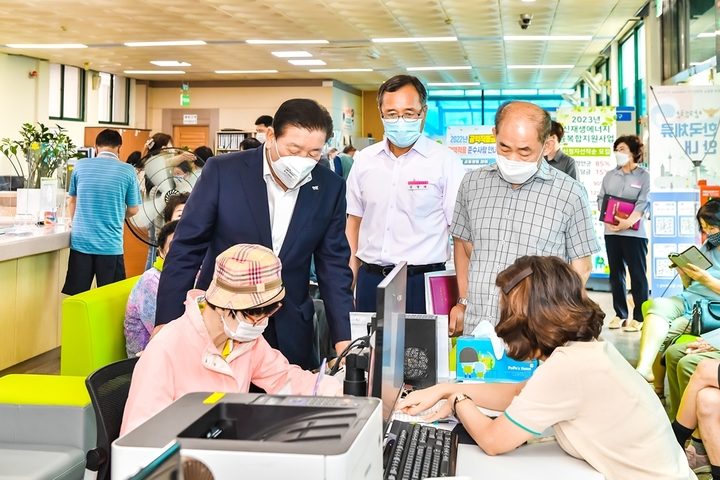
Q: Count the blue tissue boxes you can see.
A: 1